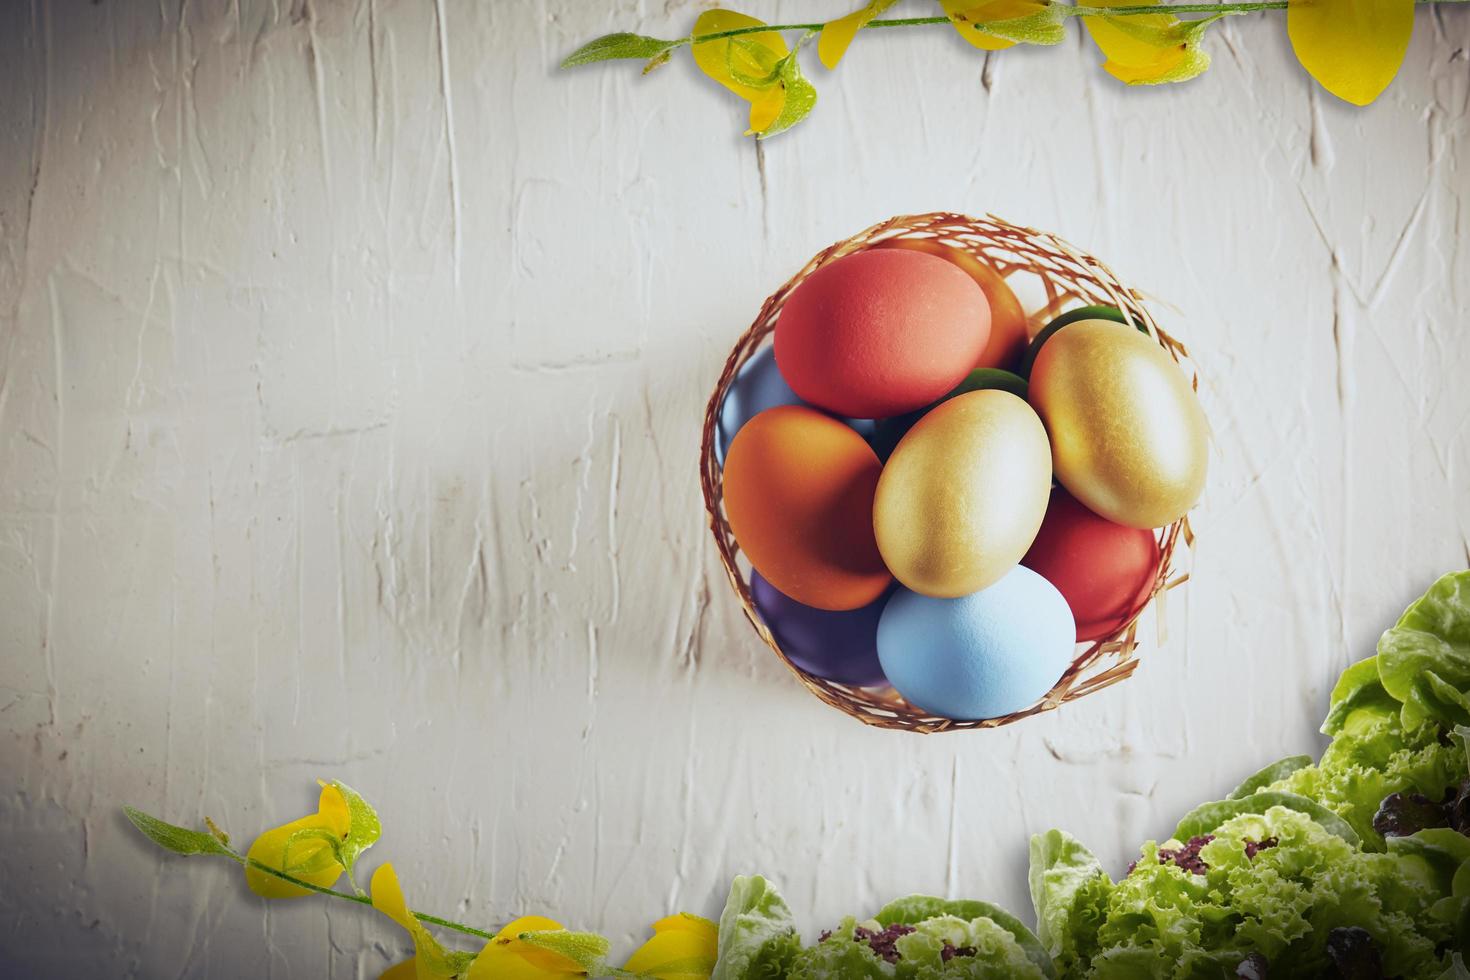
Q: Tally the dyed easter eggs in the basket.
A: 11